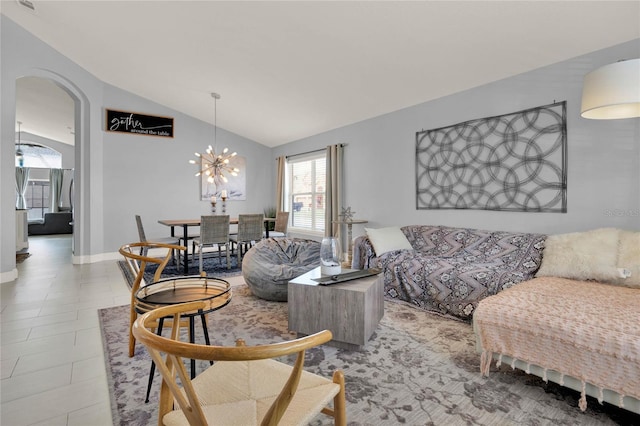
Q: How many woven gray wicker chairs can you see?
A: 4